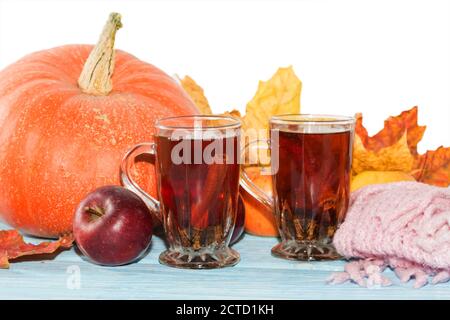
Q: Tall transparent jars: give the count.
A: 2